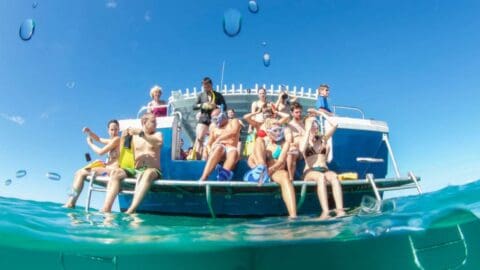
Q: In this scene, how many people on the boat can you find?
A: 13